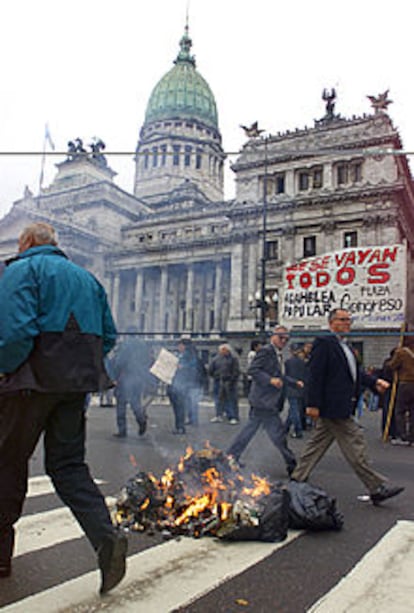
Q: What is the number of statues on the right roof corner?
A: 3